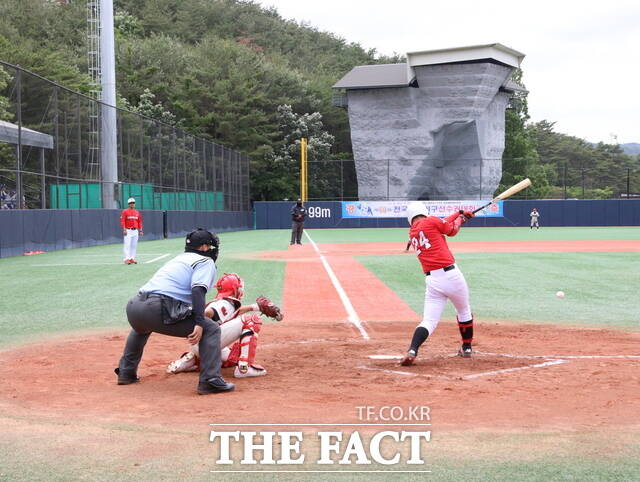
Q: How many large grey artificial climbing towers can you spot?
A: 1